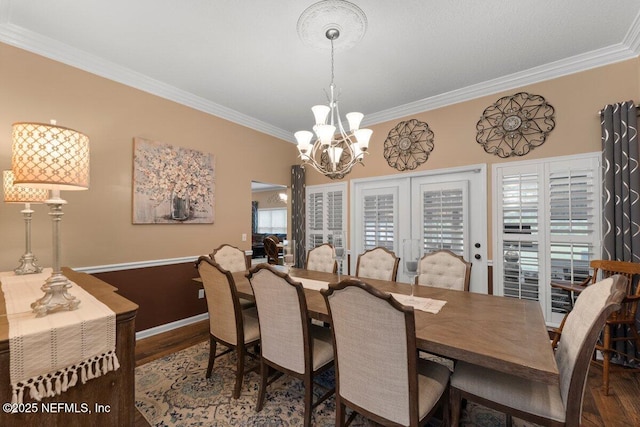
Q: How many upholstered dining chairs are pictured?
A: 8